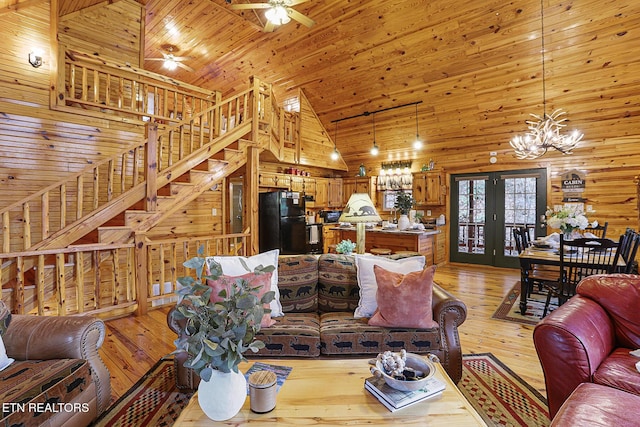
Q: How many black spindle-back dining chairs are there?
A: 6